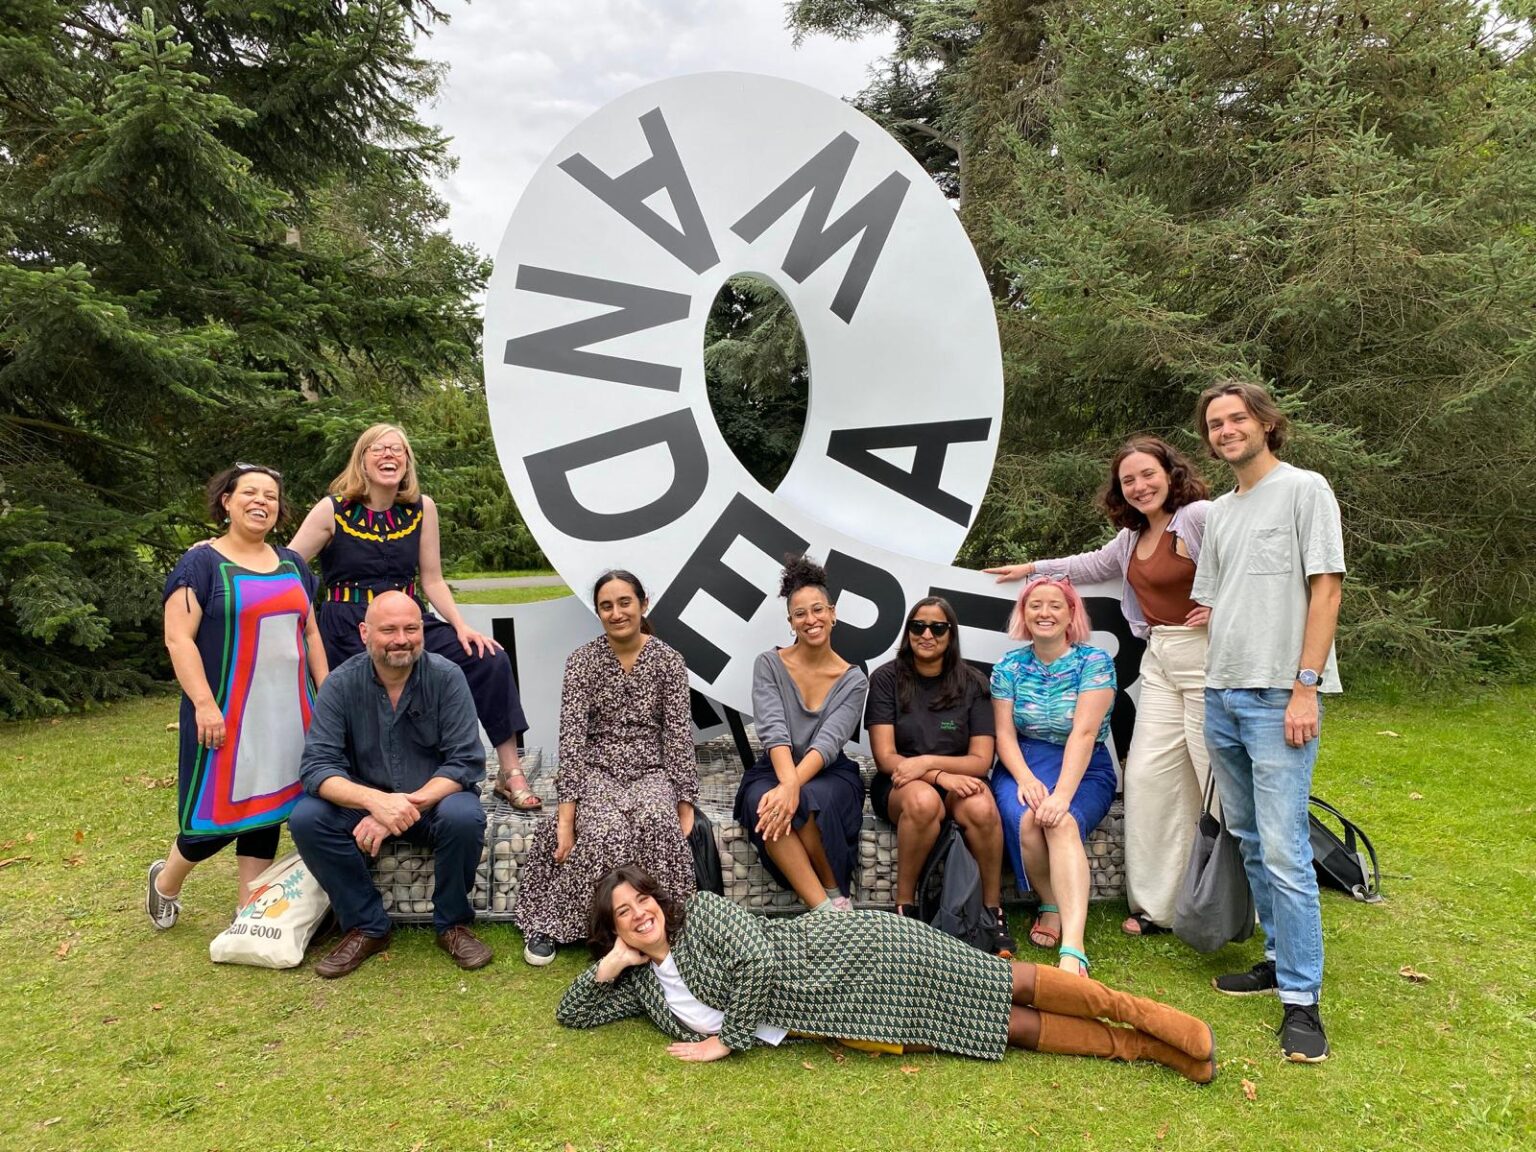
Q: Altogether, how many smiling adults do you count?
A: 10